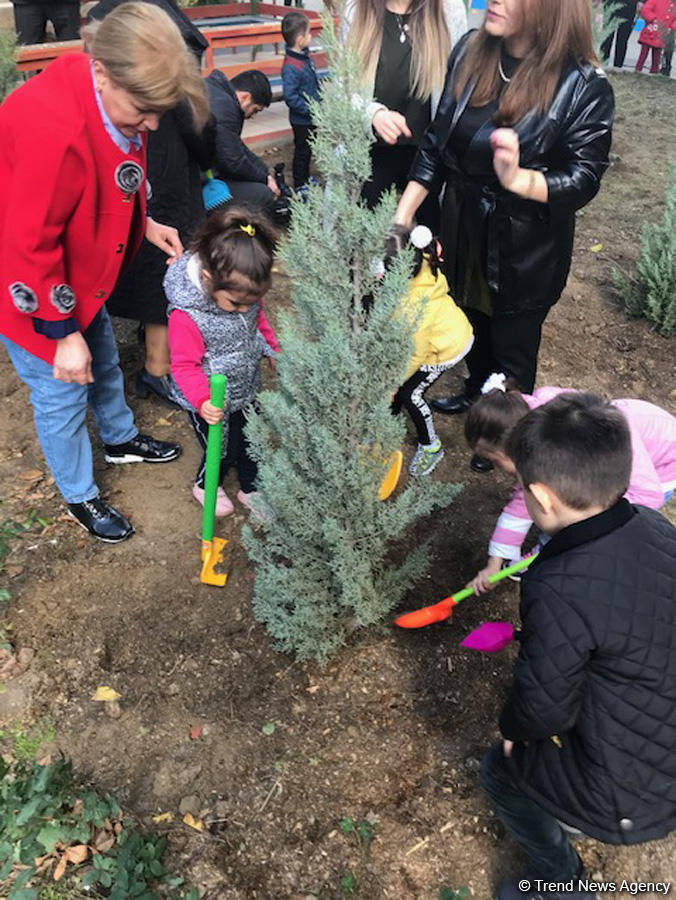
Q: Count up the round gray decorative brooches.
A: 3